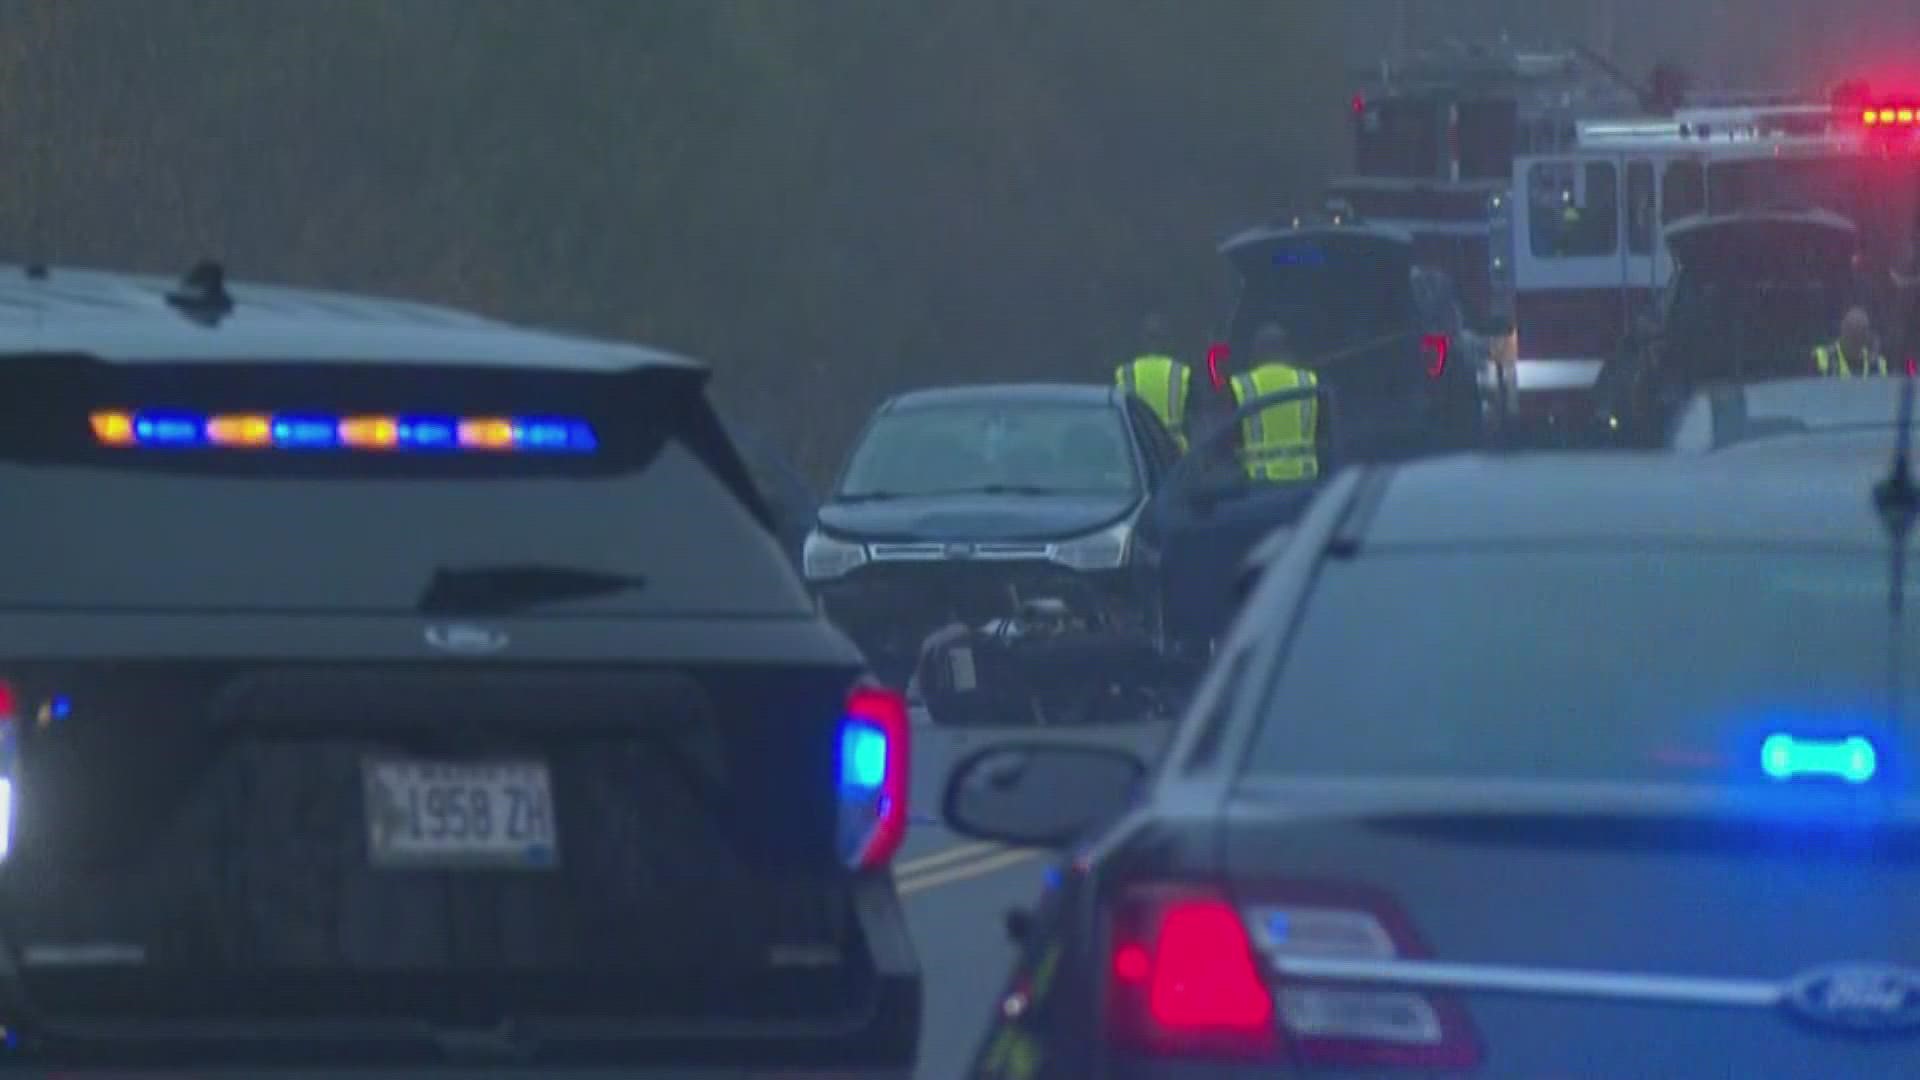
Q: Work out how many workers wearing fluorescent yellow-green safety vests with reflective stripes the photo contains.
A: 3